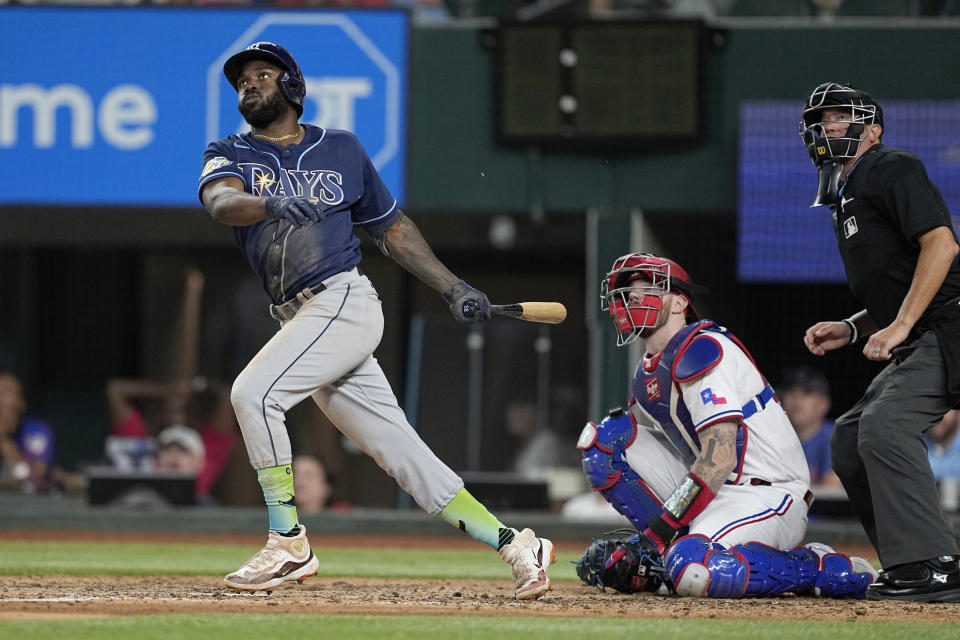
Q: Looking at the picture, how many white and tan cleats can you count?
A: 2